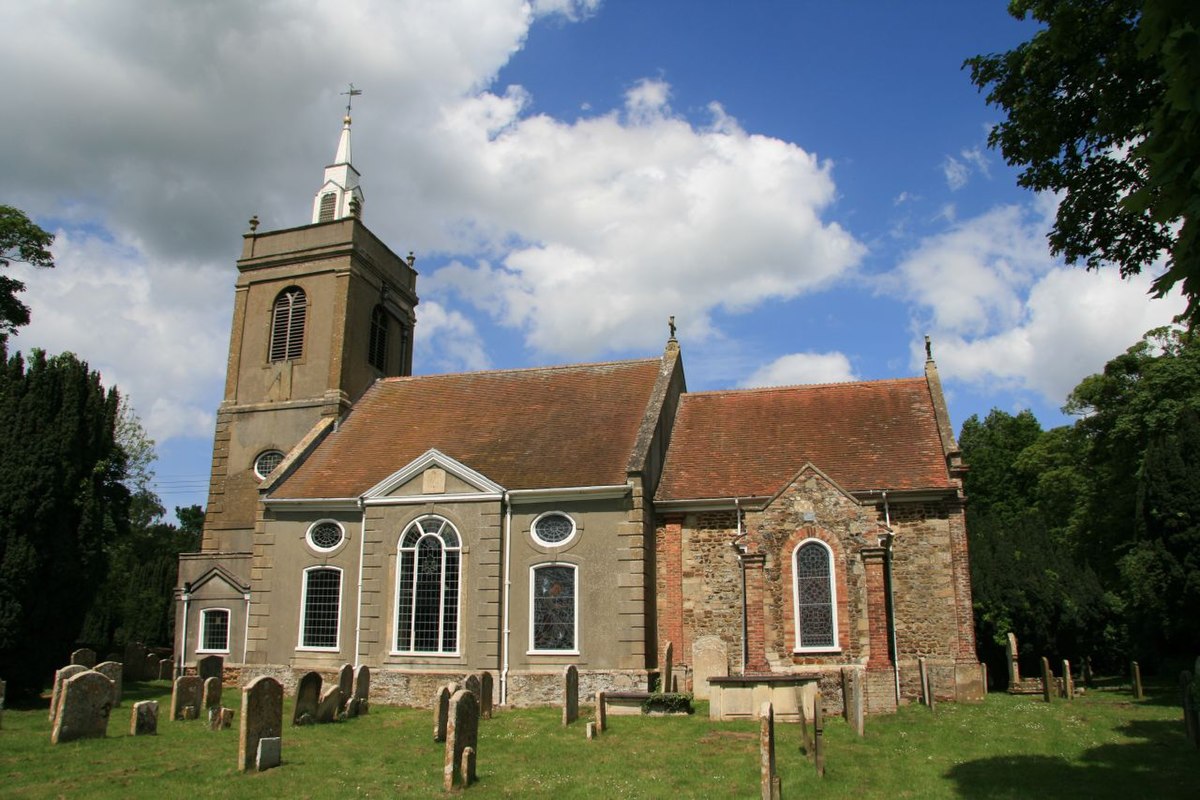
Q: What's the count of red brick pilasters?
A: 4